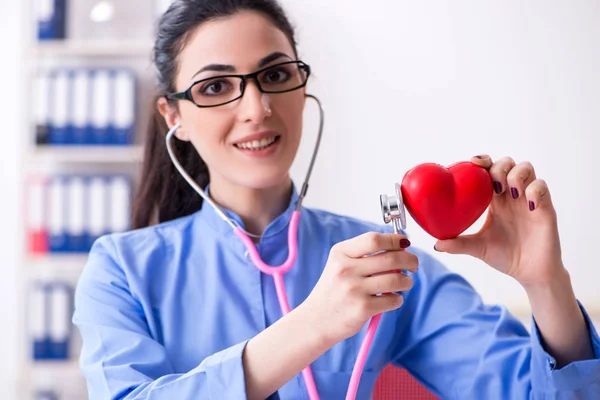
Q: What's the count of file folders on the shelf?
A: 13